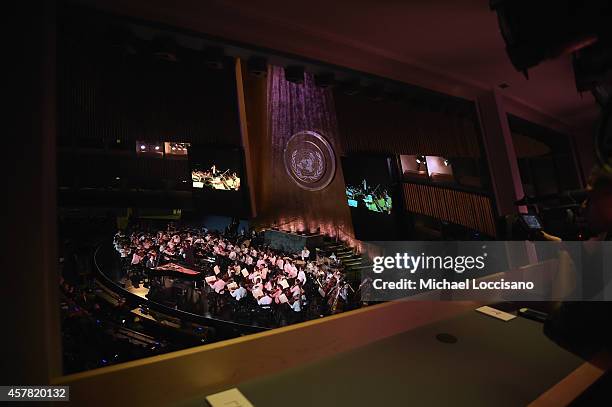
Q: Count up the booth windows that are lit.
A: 4